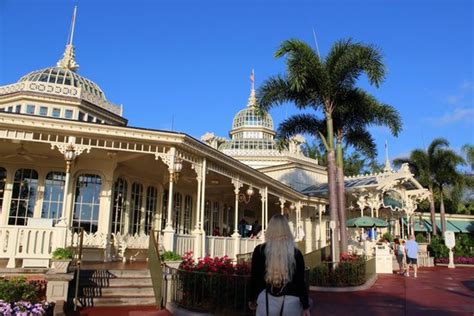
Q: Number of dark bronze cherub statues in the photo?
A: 0